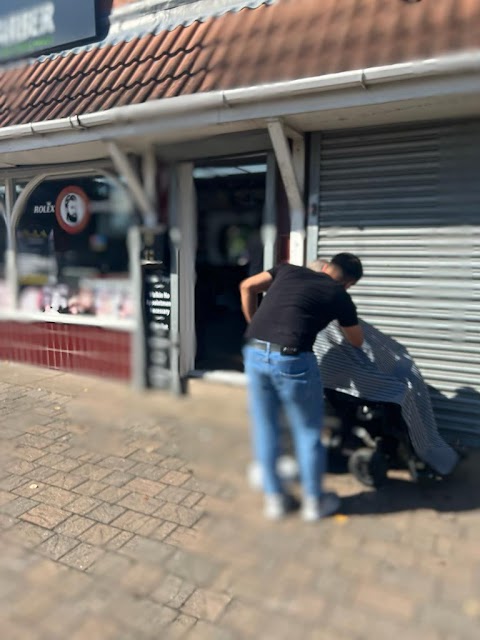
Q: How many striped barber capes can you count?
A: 1